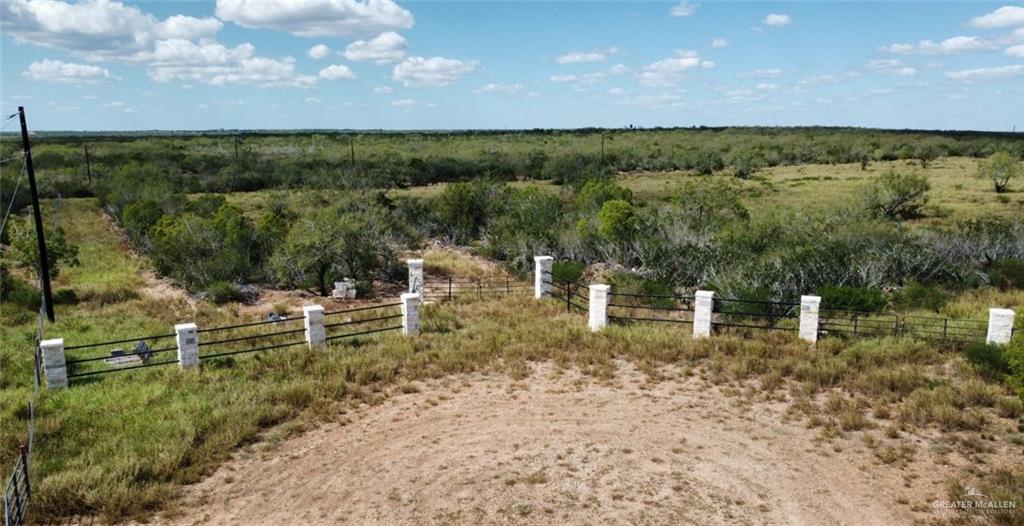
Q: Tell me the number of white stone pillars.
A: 10